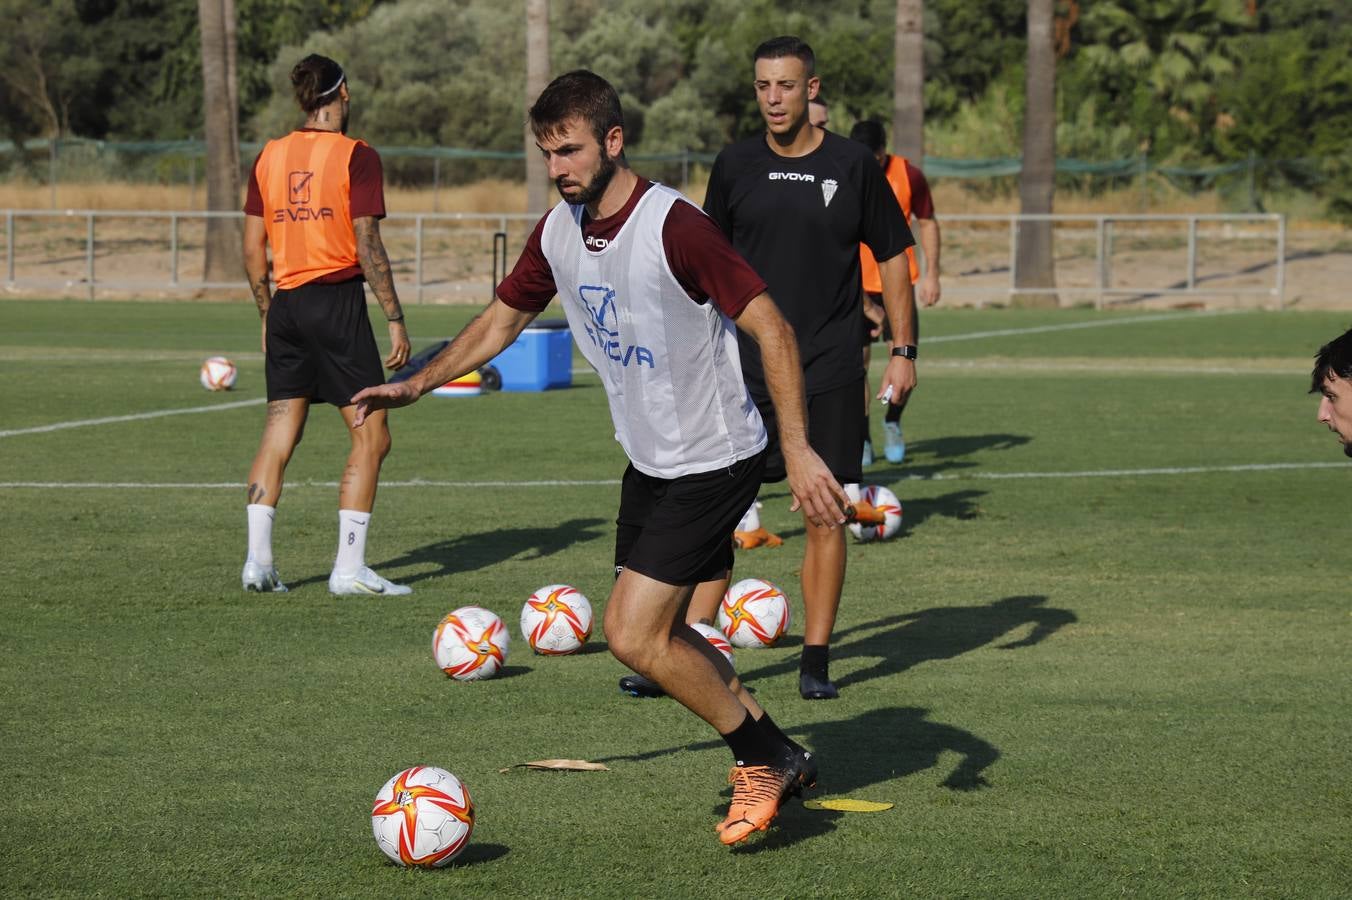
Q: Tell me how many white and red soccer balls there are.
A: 7